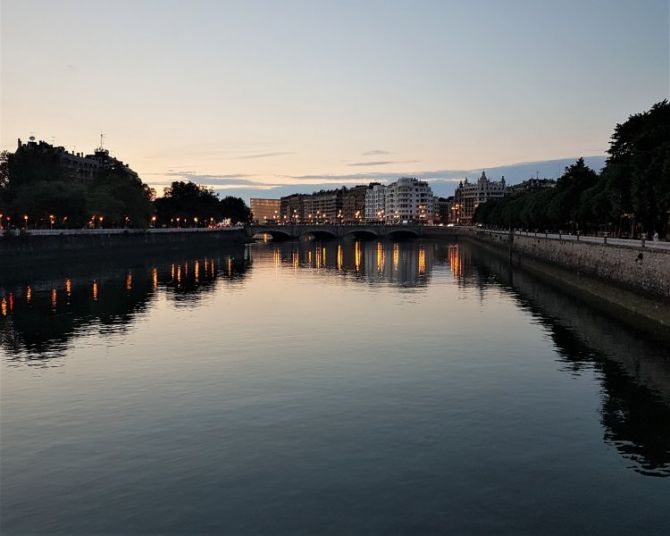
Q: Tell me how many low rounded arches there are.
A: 4